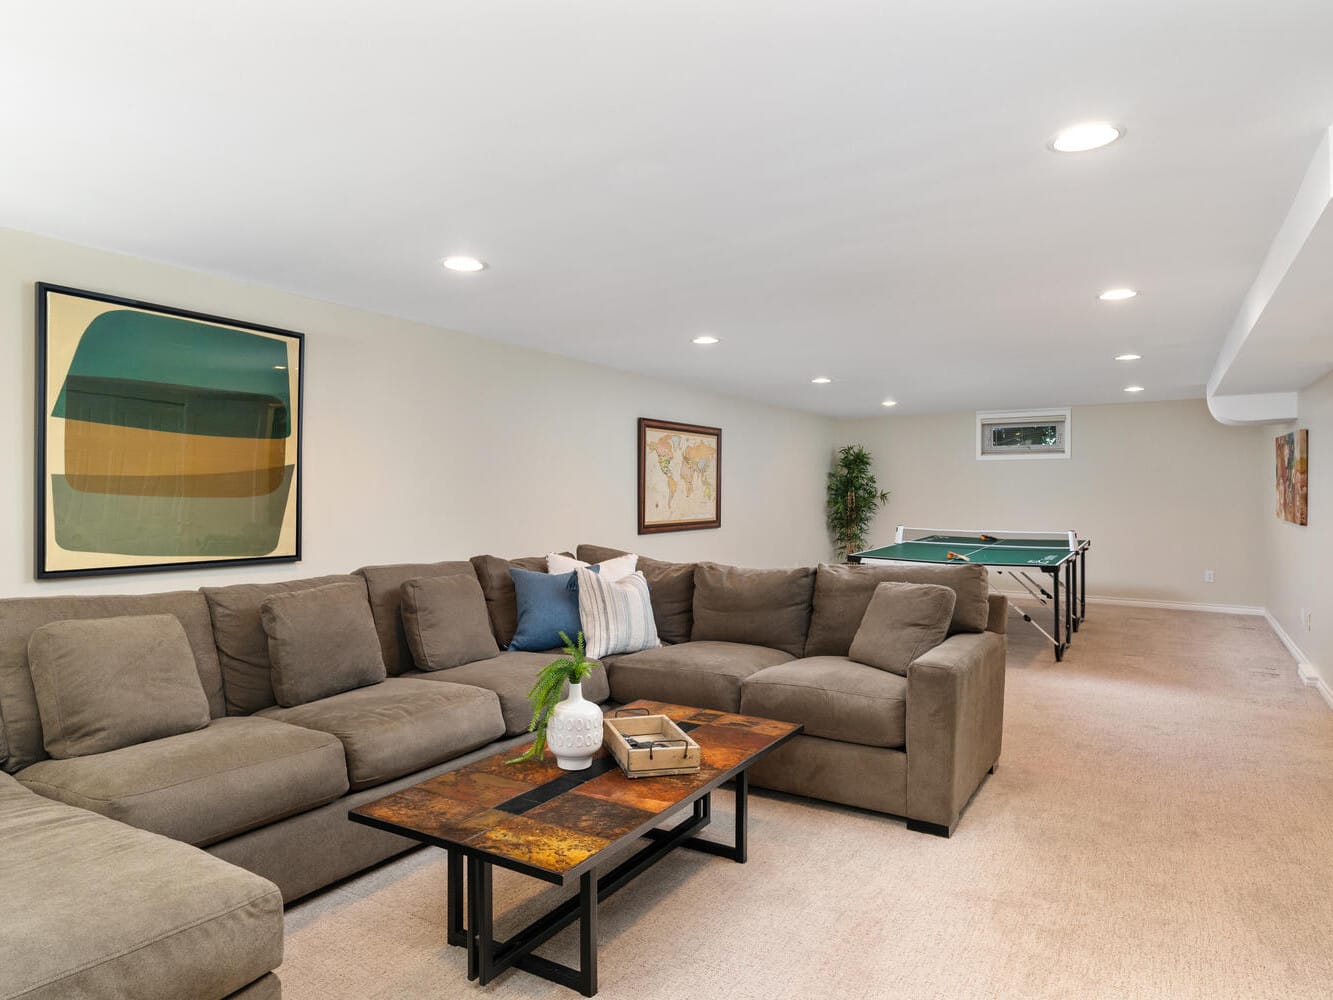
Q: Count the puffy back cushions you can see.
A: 7